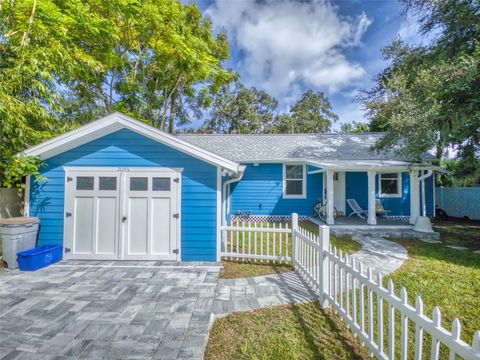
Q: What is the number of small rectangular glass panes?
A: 4